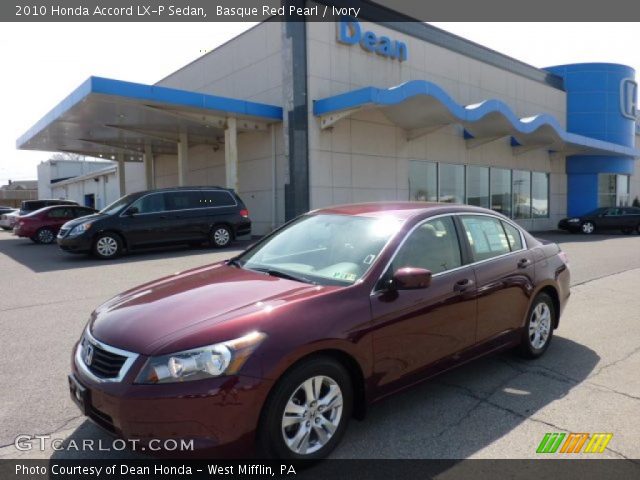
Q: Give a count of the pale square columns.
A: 4